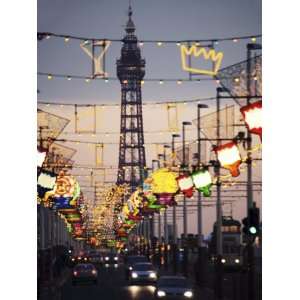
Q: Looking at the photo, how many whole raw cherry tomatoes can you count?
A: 0